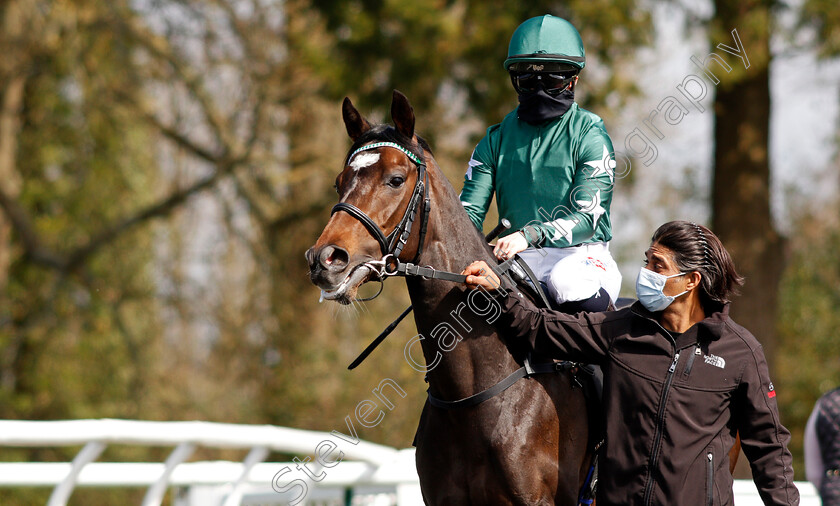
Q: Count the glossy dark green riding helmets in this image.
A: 1